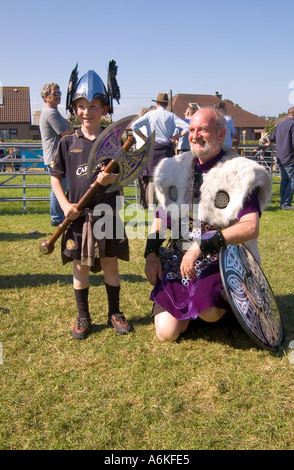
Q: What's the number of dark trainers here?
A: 2